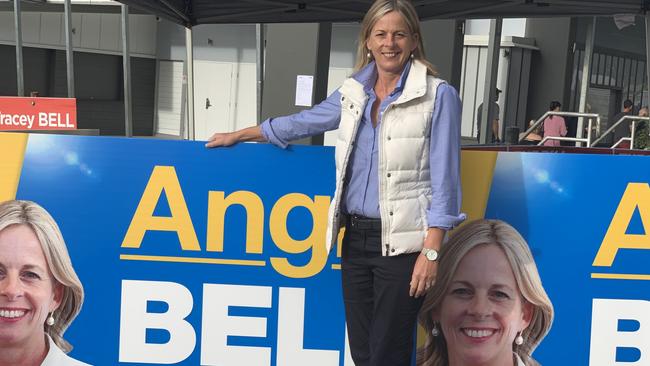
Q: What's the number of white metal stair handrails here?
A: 2